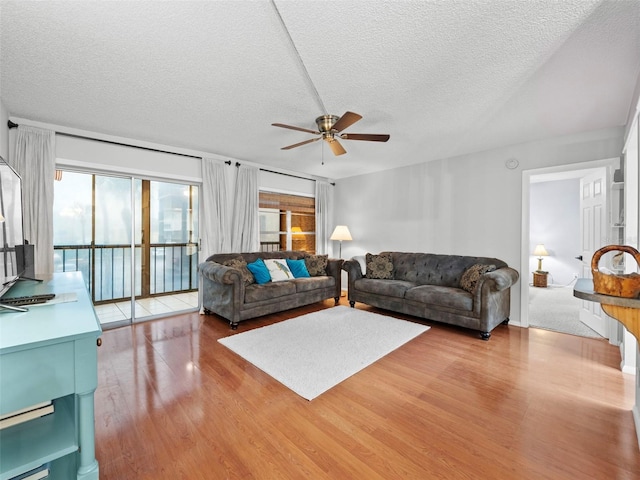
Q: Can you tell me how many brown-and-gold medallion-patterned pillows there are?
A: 4